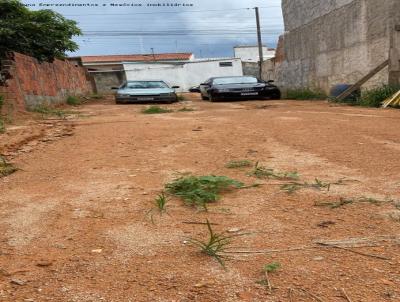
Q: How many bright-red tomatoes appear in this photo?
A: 0